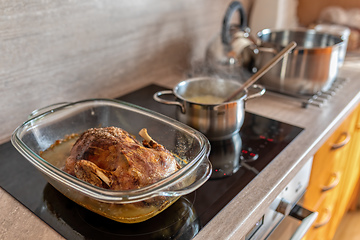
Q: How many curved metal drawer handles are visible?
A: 3